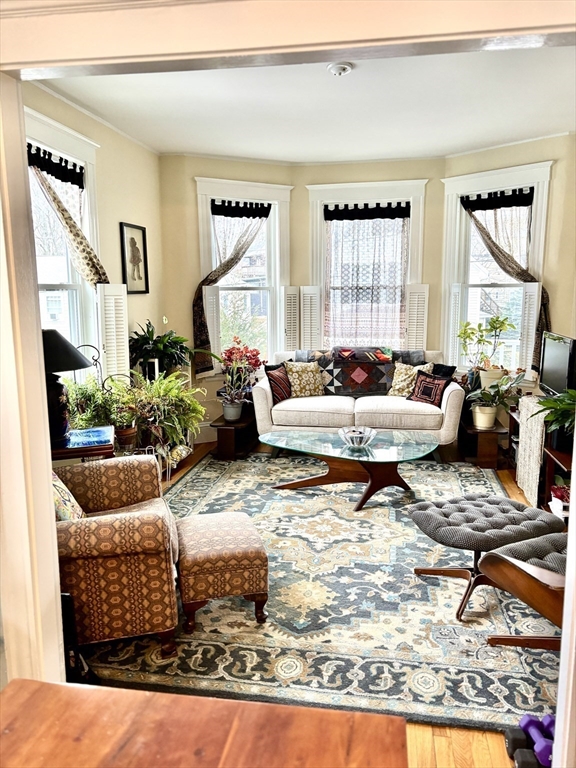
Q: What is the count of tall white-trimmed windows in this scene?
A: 4